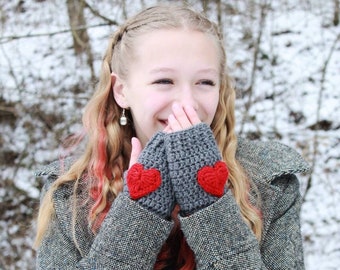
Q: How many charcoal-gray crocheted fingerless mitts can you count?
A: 2